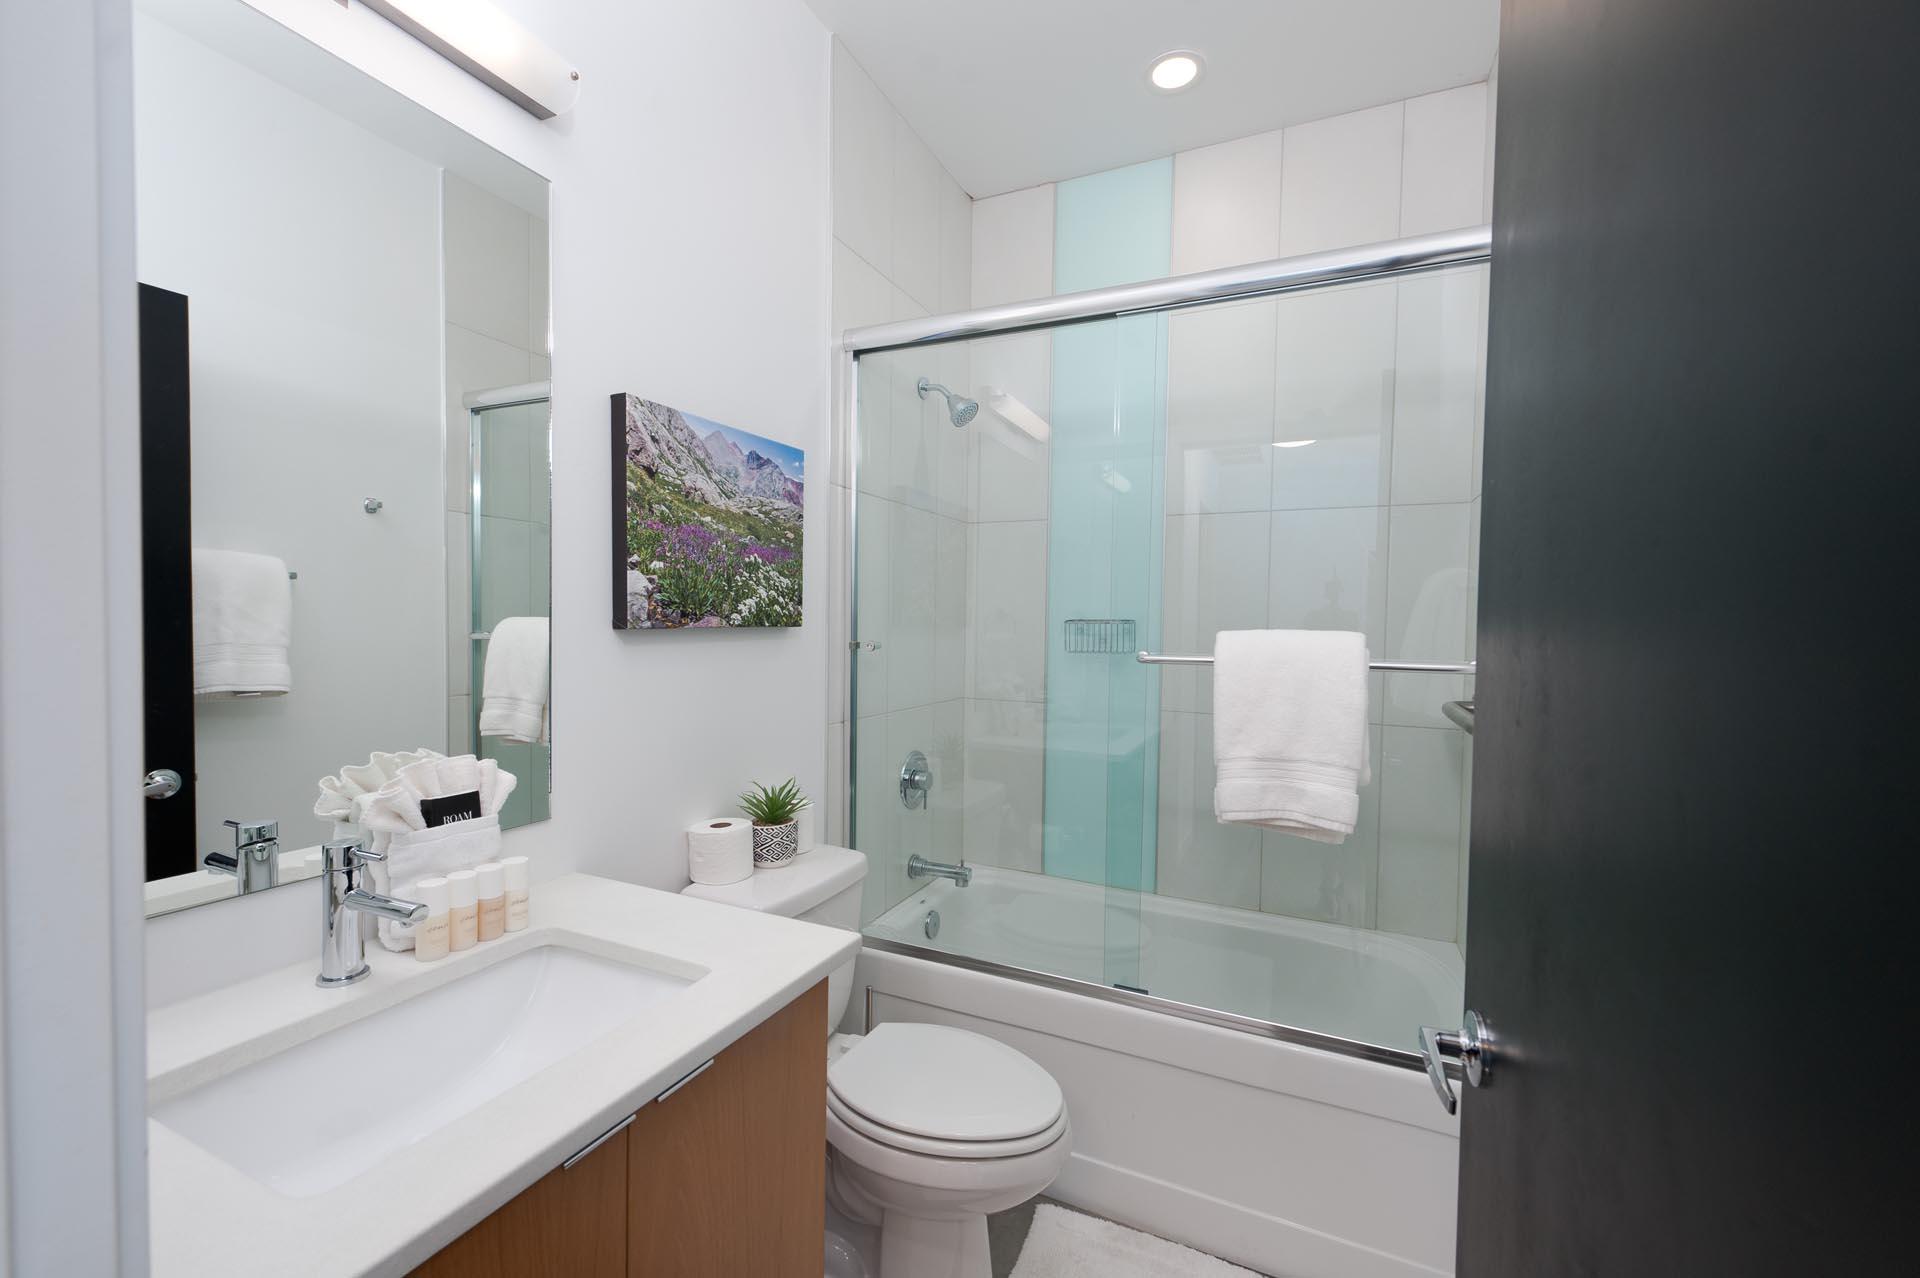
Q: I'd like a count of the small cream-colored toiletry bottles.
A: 4